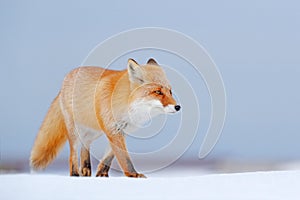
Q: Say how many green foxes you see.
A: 0